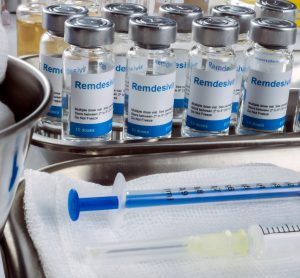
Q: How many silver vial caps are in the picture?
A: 9